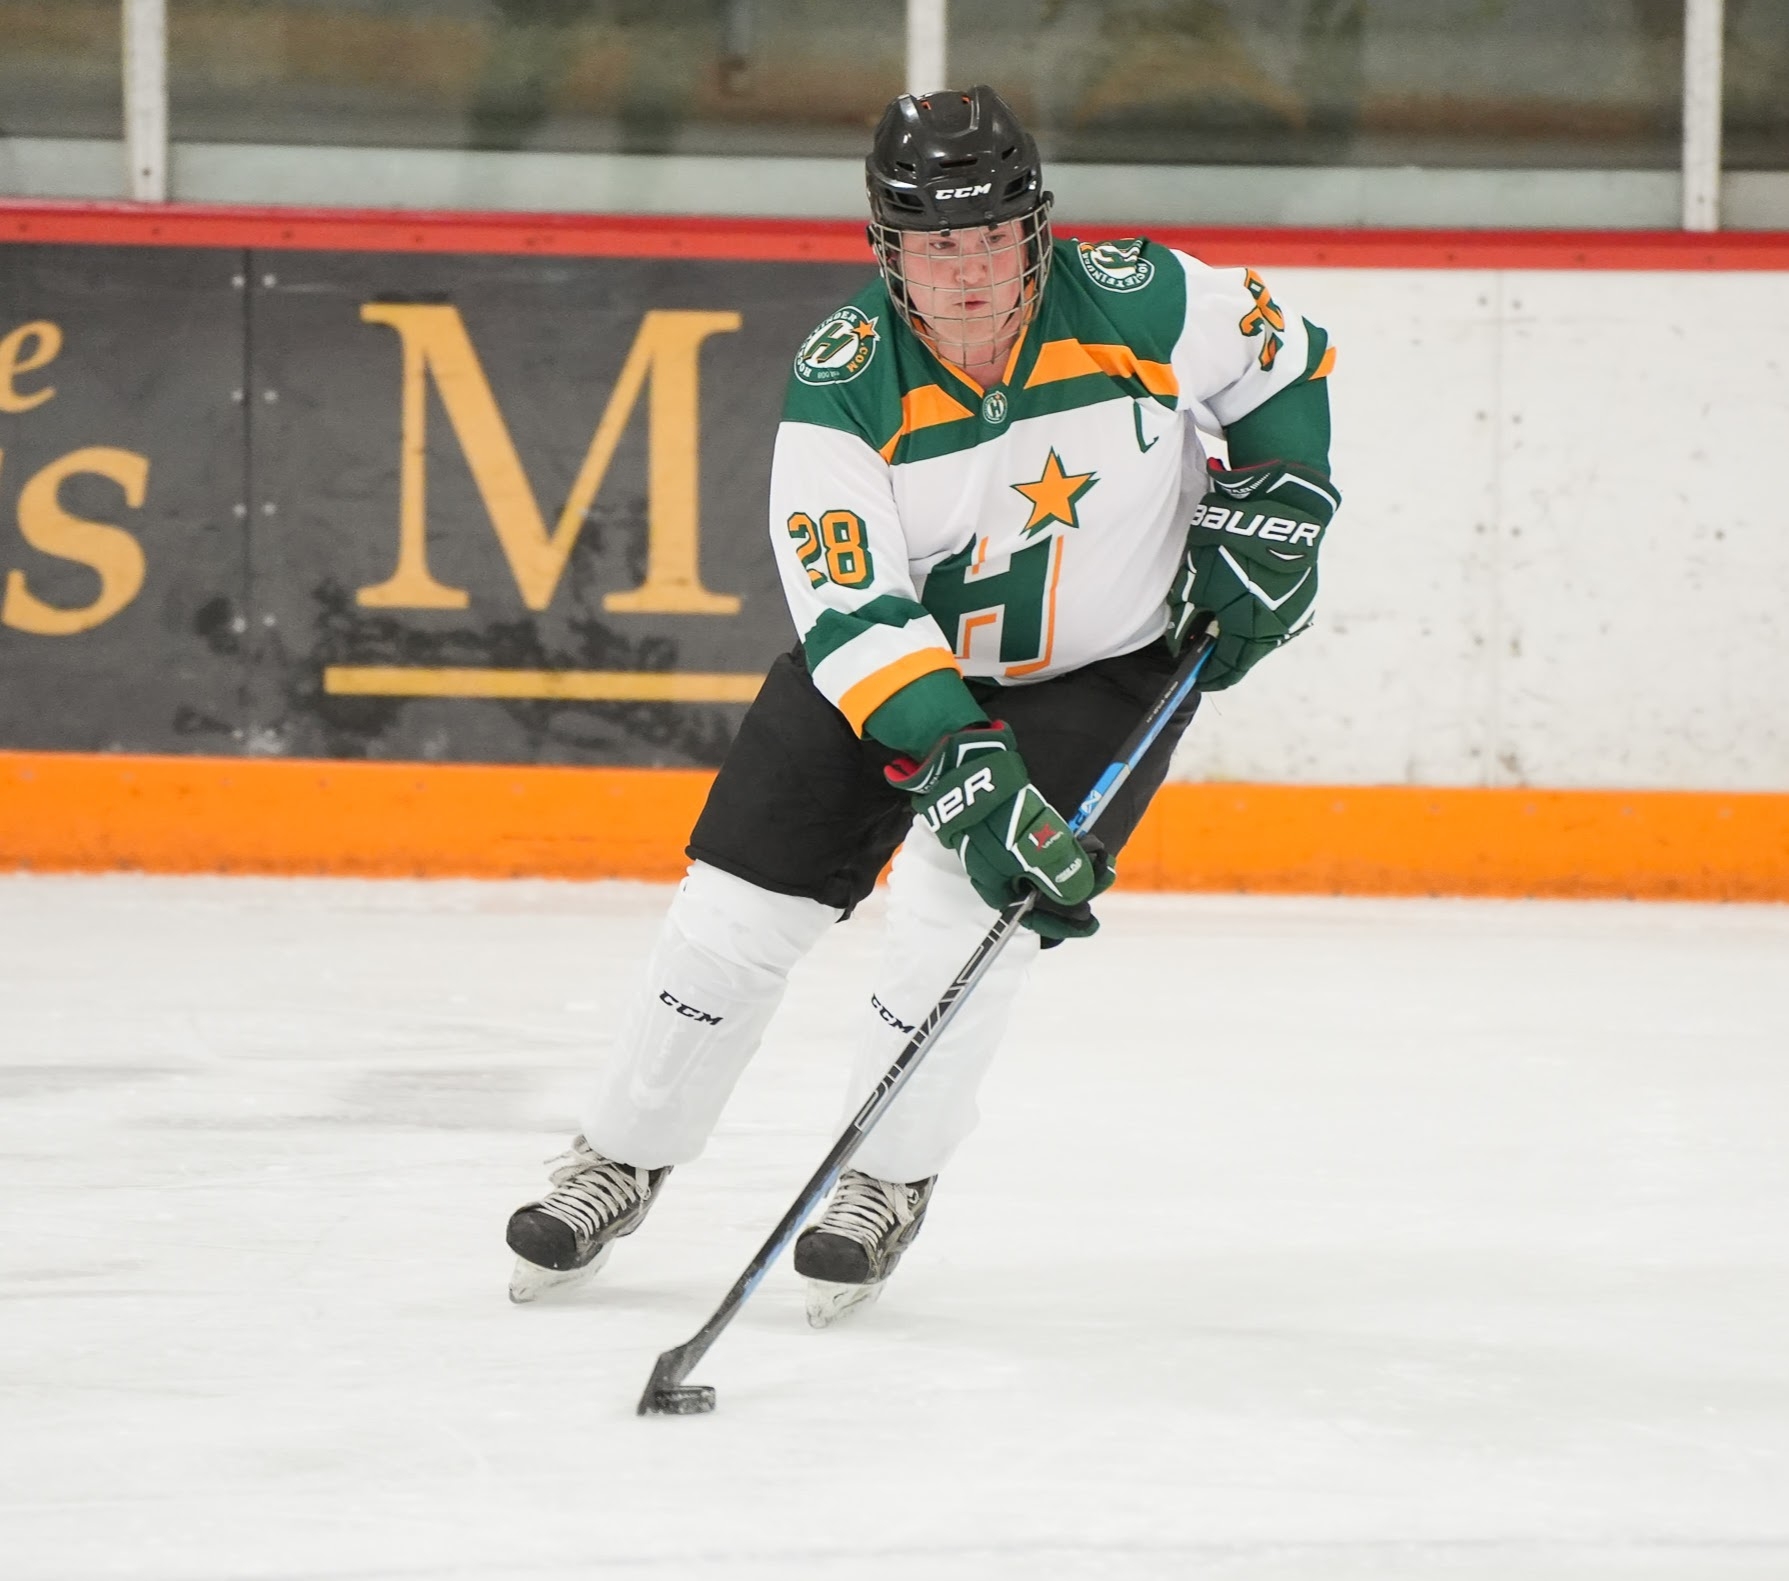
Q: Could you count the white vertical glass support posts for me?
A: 3